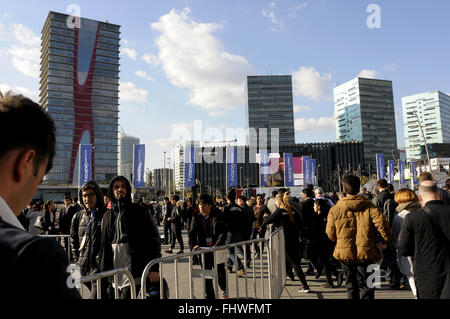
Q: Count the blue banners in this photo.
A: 12